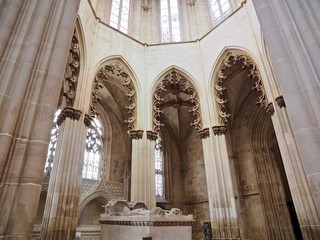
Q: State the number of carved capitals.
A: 8